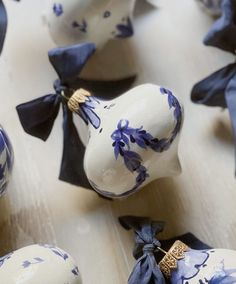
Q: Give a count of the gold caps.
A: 2